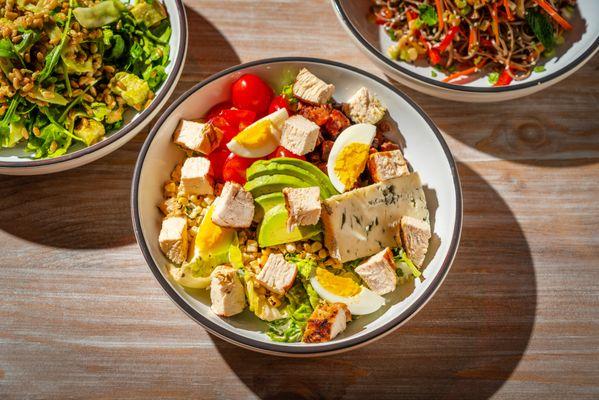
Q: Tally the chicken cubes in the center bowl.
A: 14